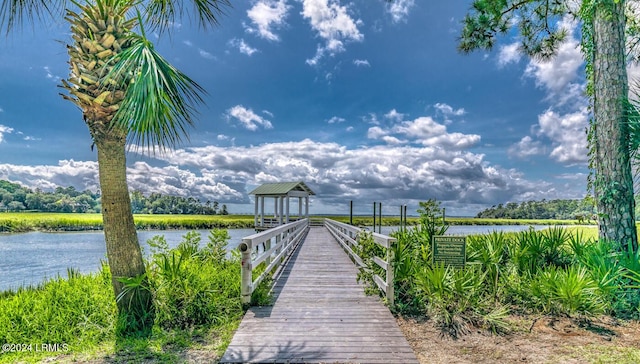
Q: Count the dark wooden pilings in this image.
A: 6